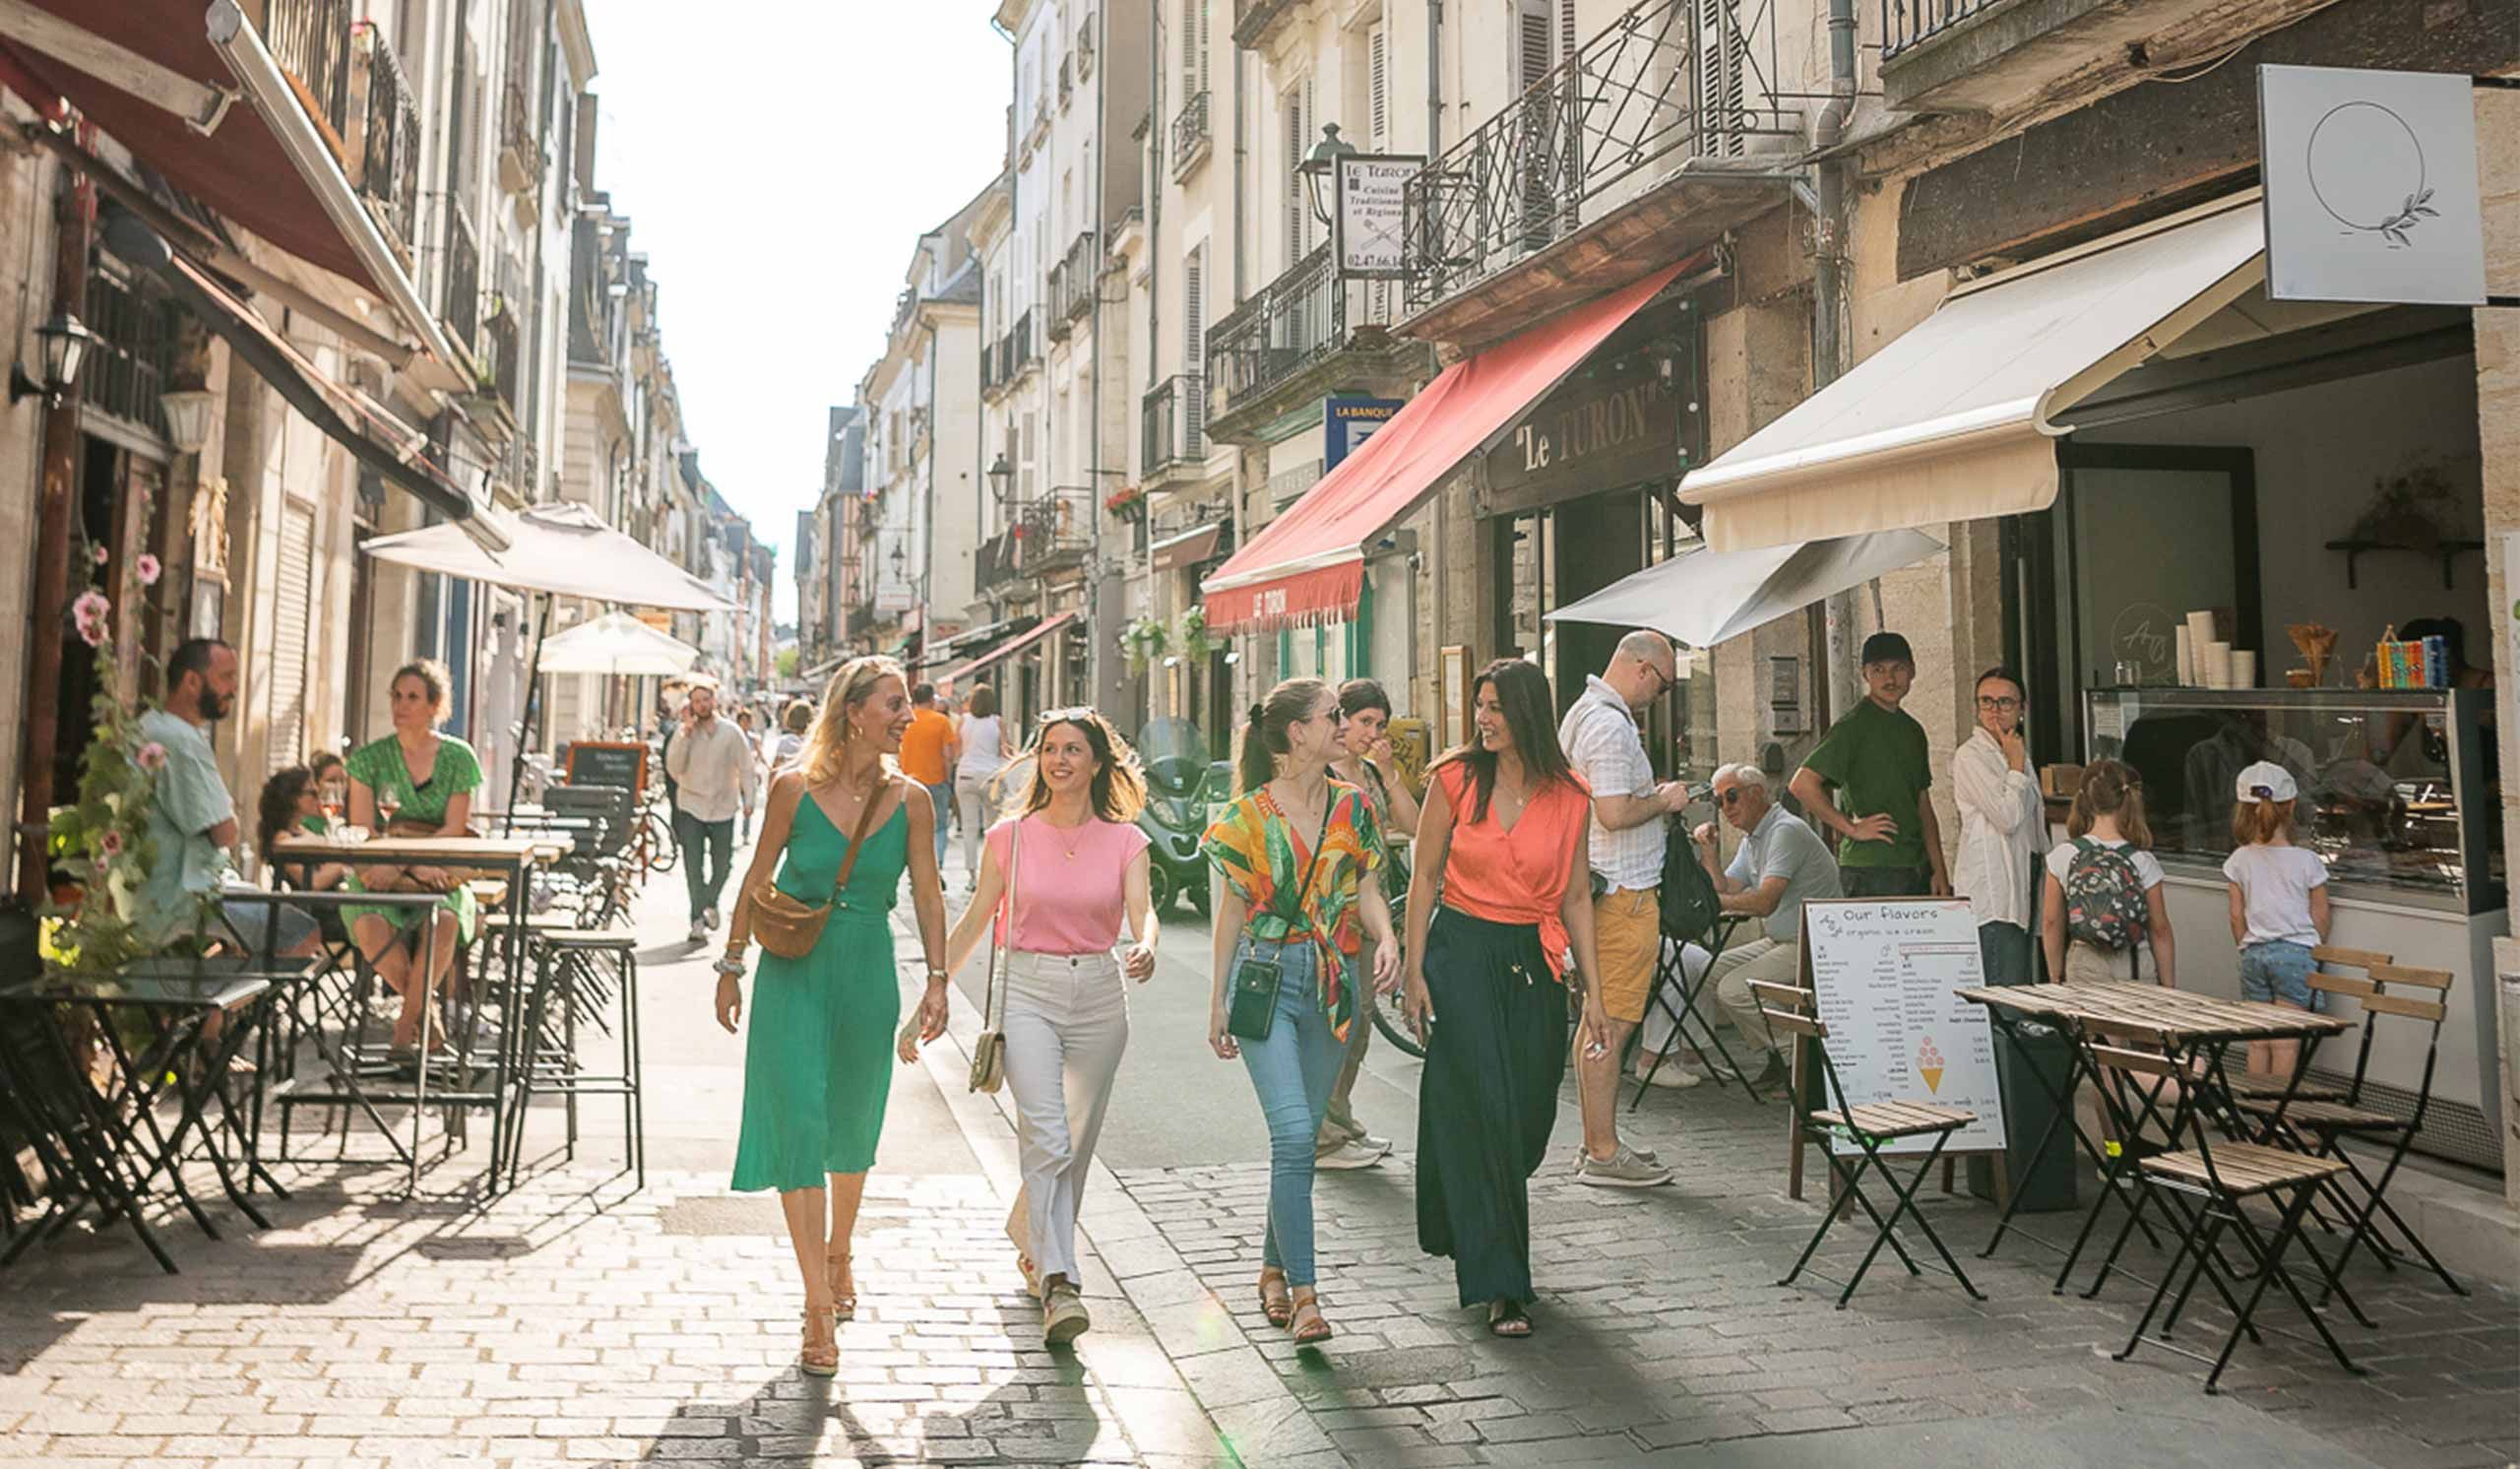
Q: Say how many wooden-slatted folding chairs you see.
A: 4